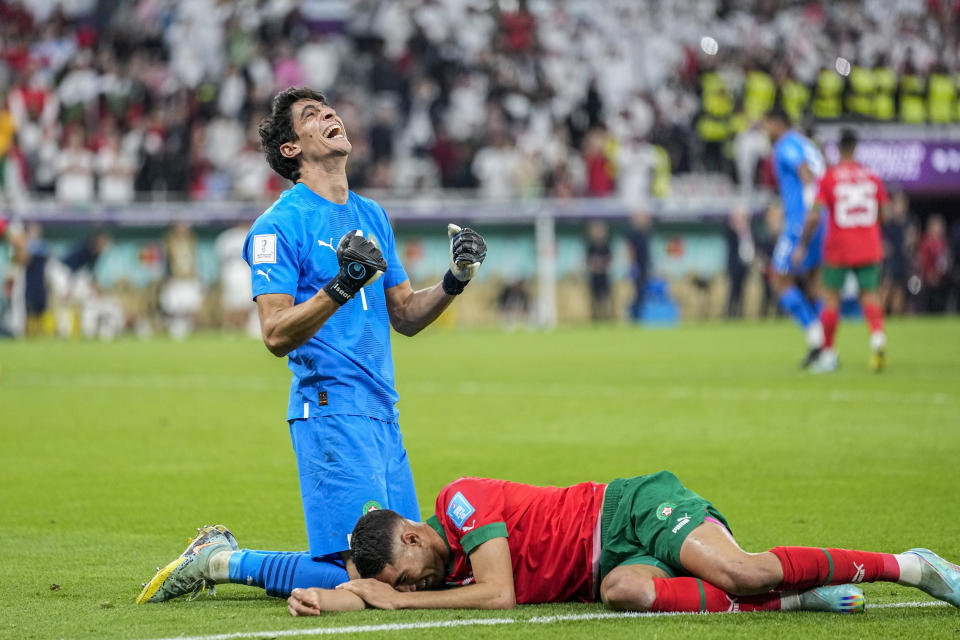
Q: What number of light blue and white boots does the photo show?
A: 2